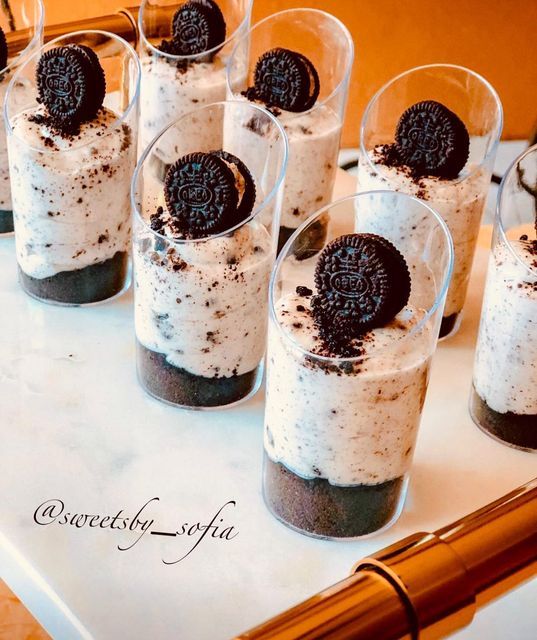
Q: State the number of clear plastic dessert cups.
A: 8